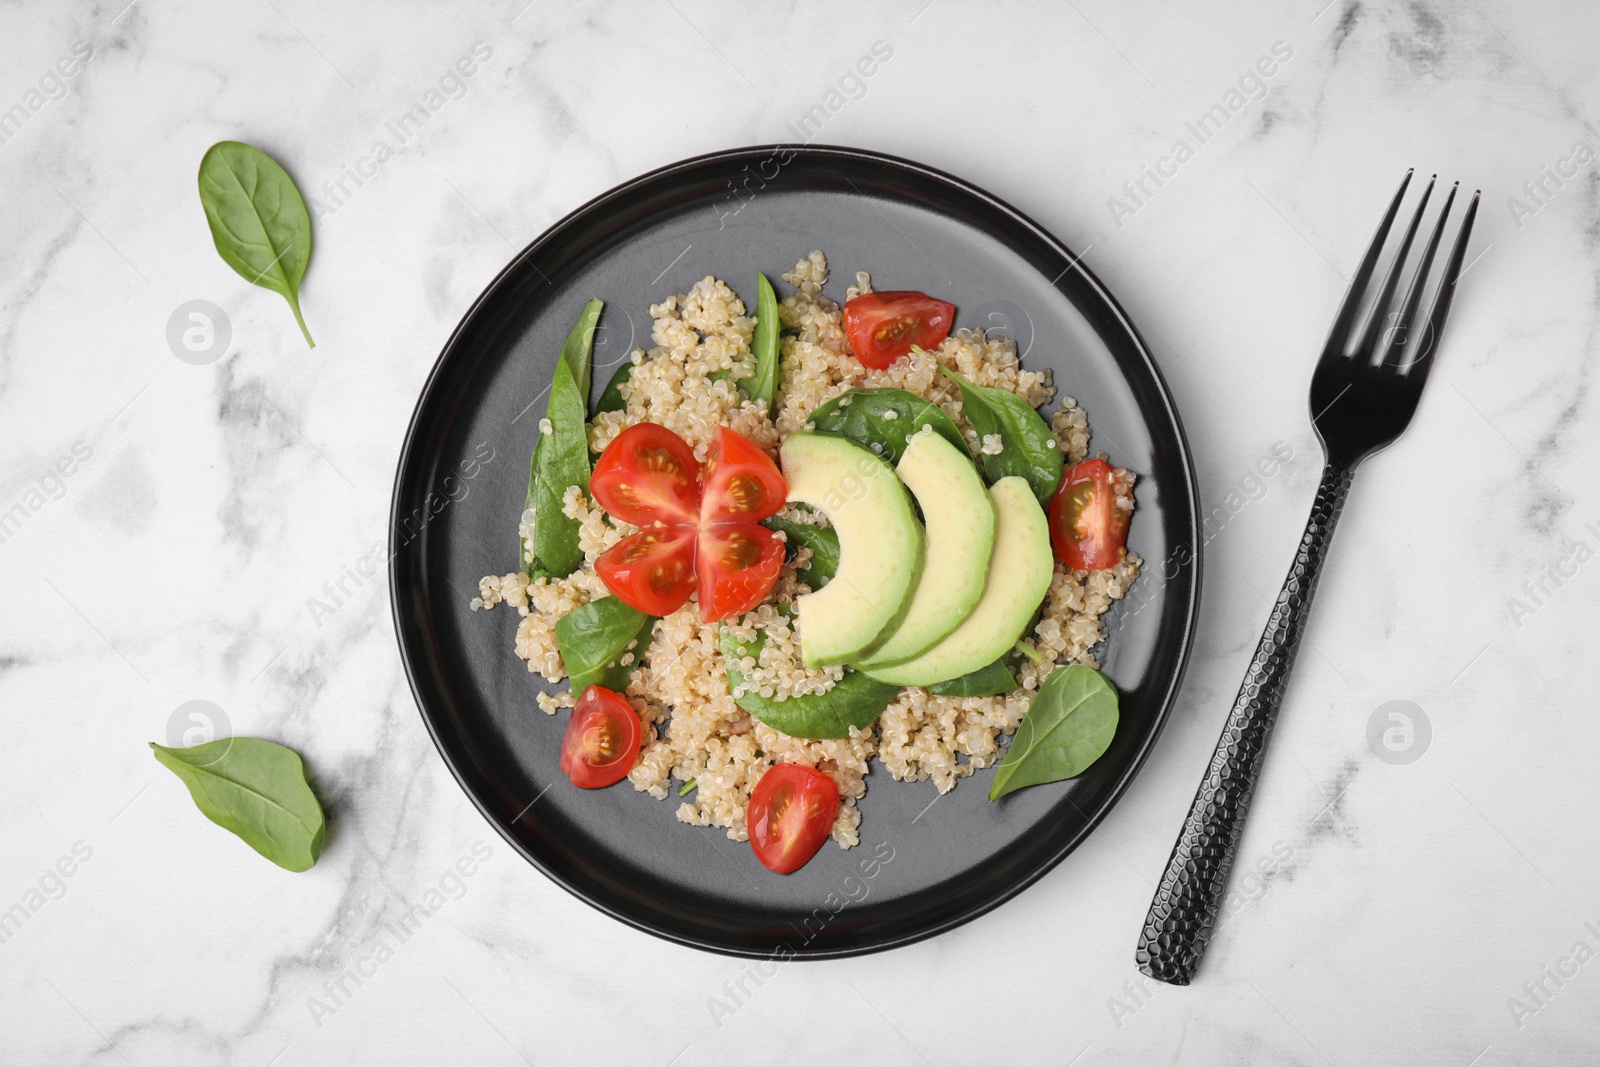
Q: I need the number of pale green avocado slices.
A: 3